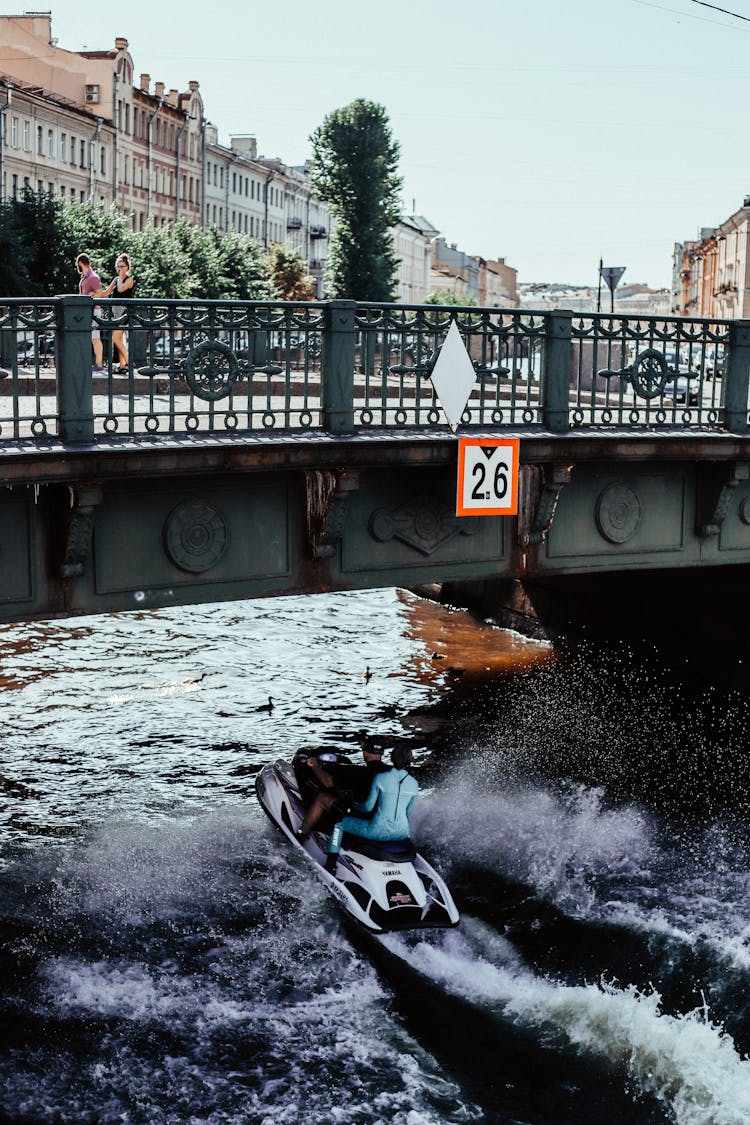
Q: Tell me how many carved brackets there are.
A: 4